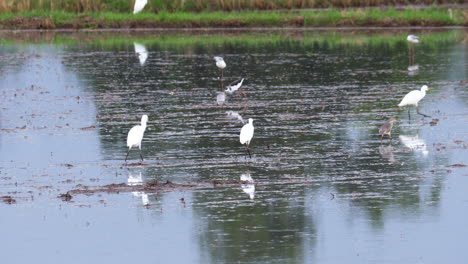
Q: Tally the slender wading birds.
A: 8